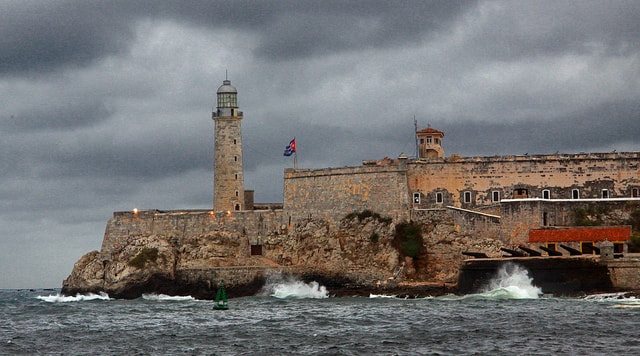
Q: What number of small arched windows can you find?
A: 8